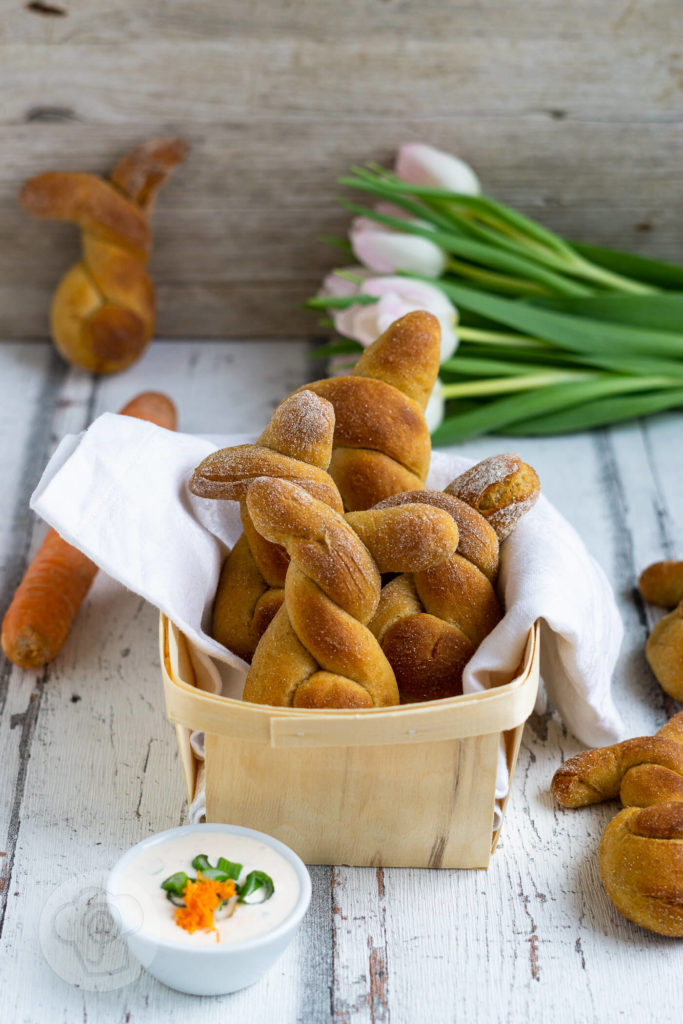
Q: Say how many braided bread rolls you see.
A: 7